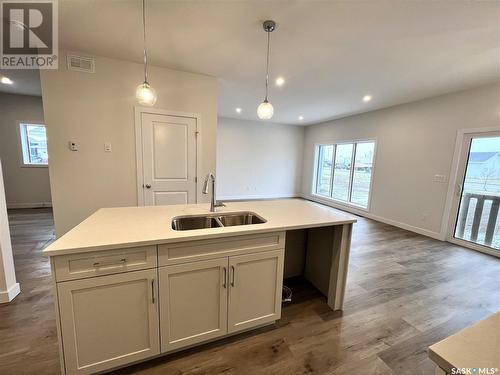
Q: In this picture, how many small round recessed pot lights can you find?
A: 5